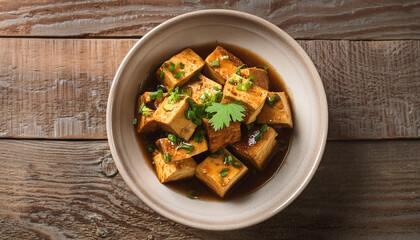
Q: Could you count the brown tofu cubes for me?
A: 13